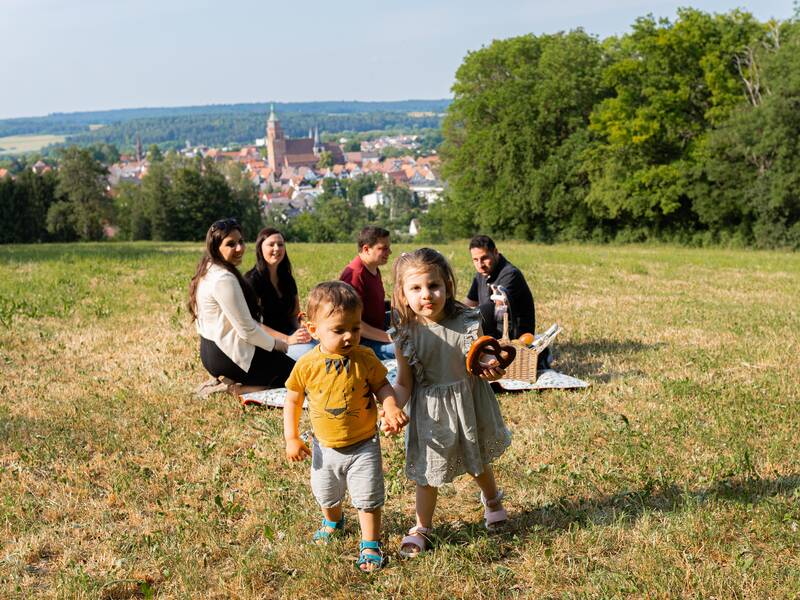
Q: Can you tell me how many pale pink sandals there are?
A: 2